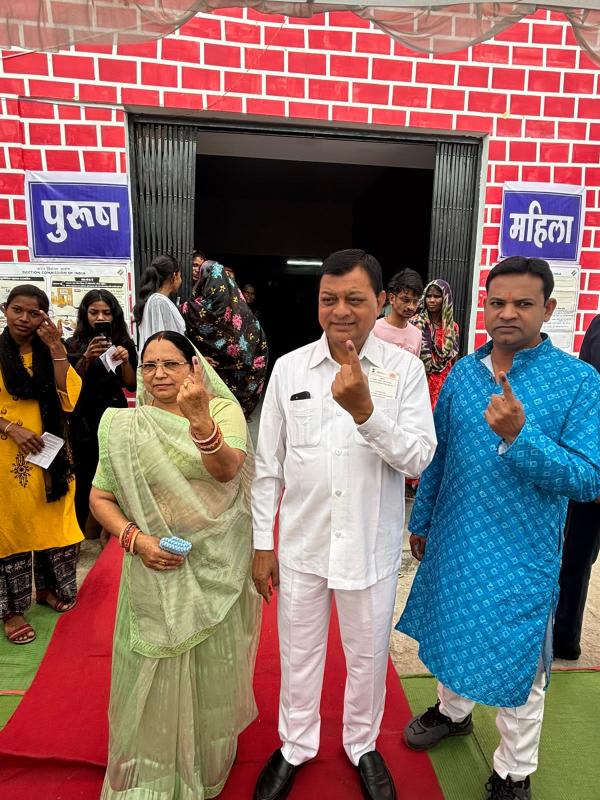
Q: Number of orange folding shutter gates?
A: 0